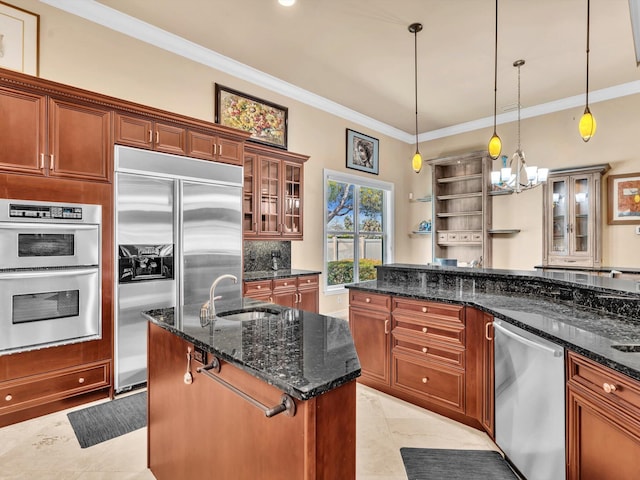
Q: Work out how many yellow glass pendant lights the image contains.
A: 3